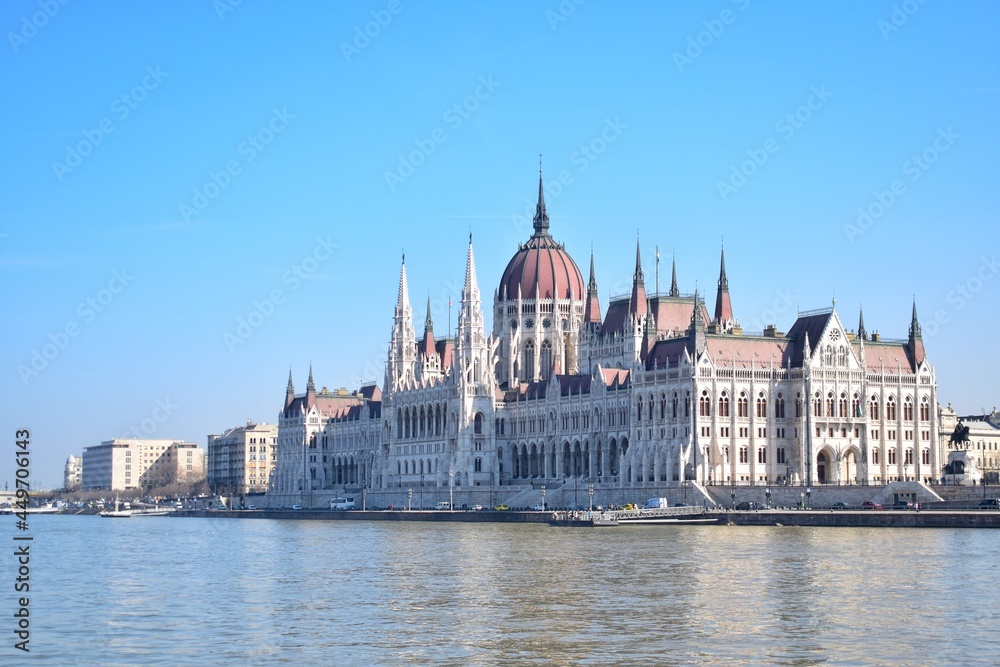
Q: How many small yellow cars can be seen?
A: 2